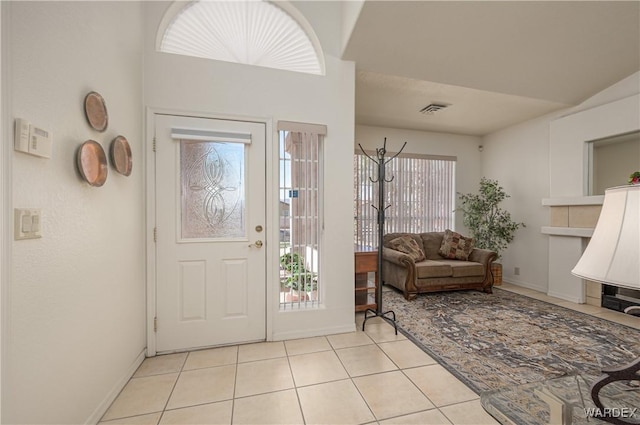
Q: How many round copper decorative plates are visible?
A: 3